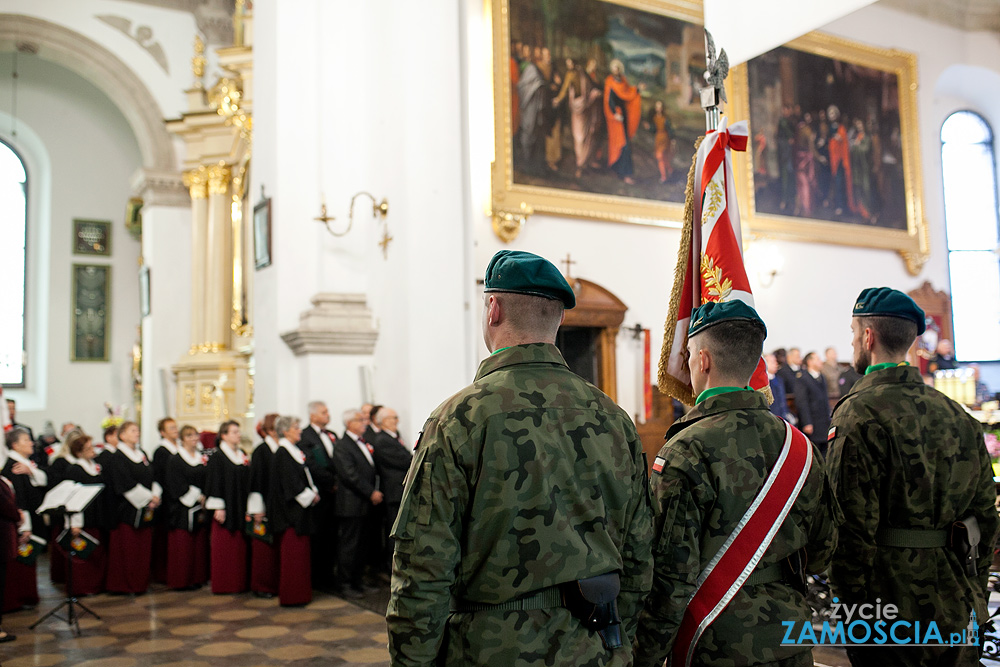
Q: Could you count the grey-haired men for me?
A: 3